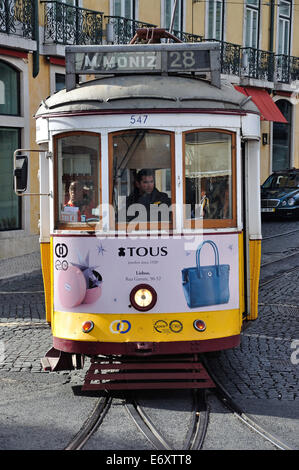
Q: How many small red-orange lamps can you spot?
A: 2